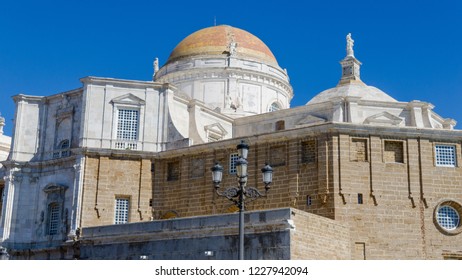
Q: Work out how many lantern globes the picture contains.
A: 4